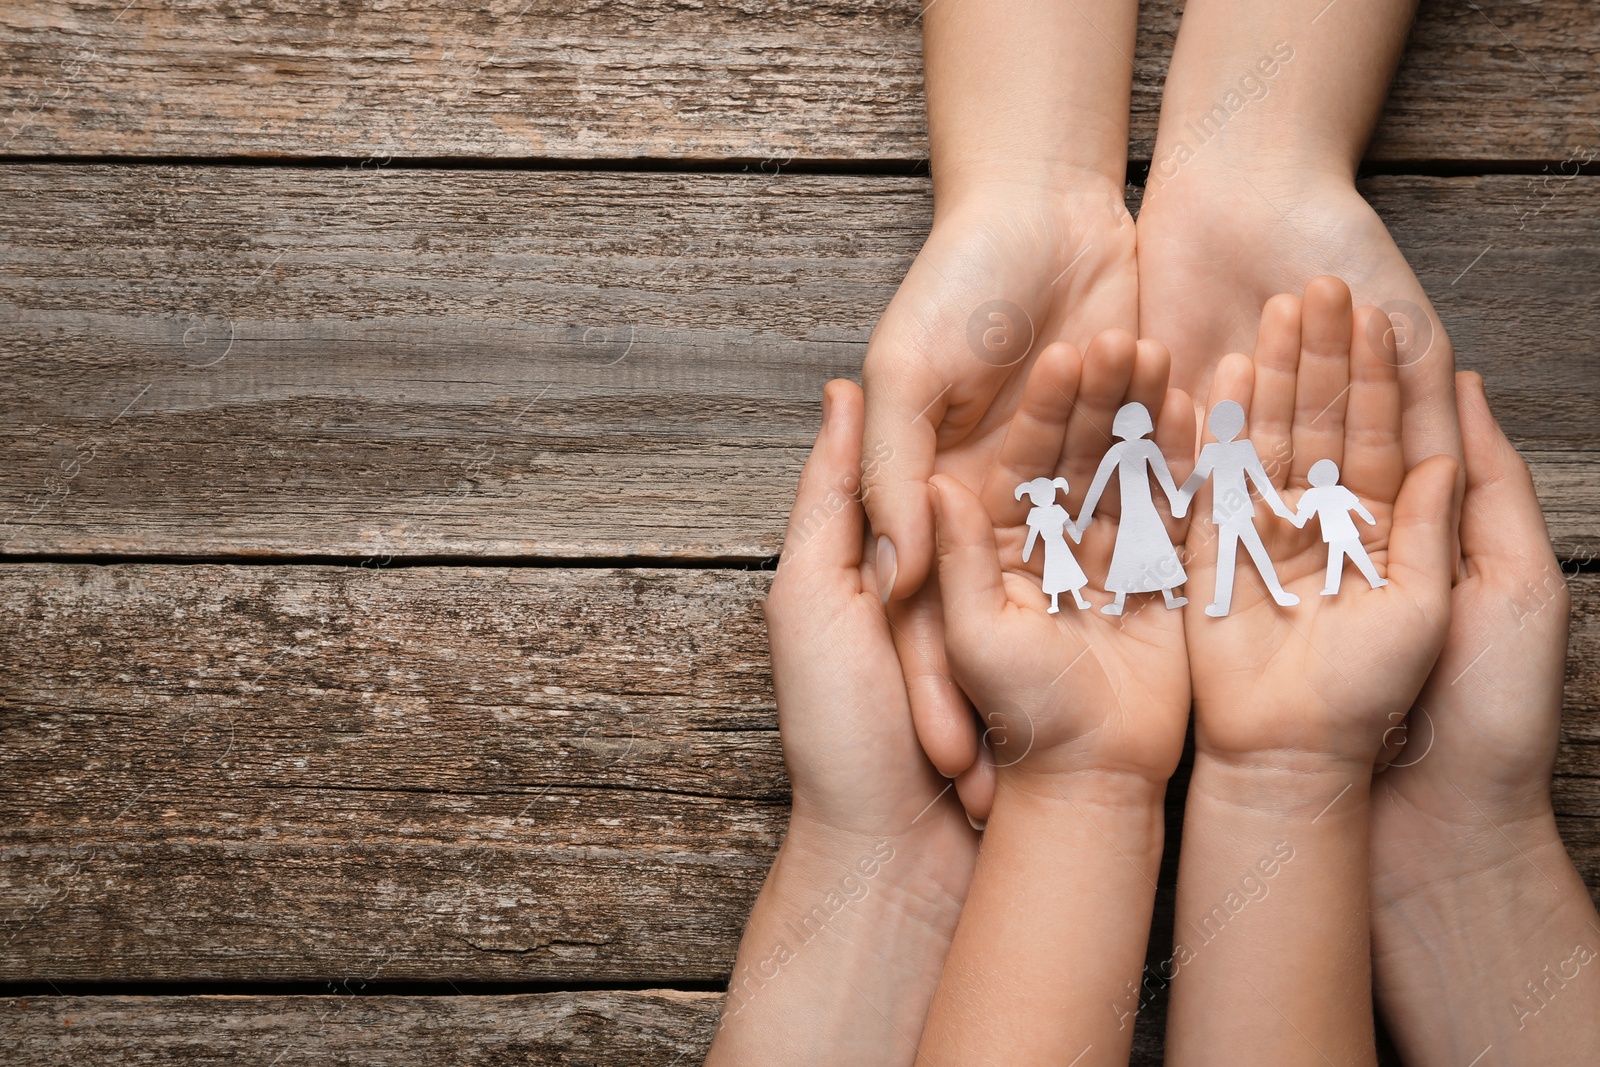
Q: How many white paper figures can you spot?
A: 4